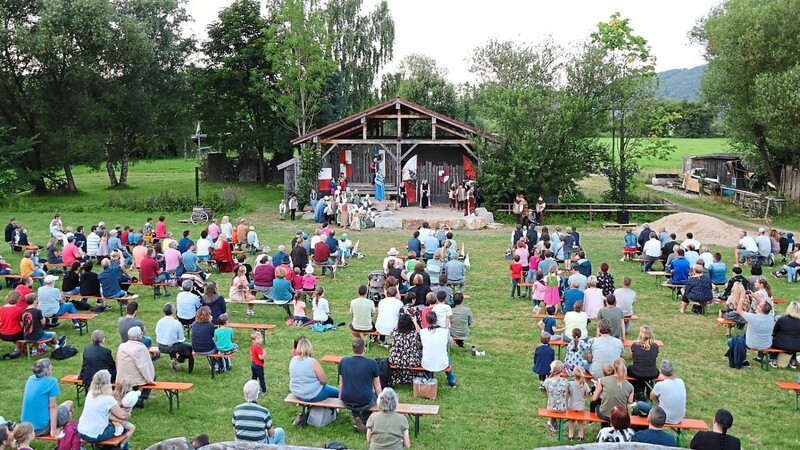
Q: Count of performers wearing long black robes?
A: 2